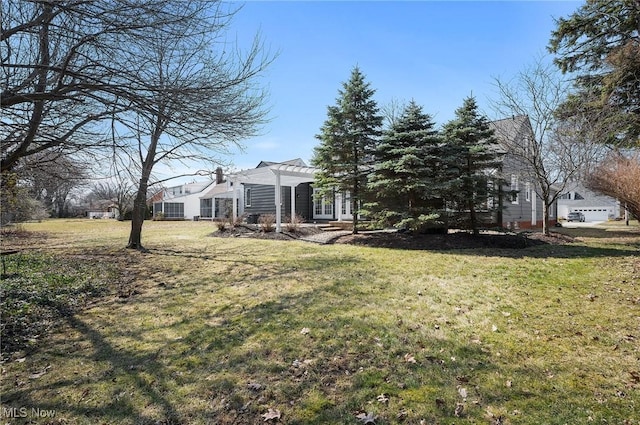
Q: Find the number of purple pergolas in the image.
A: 0